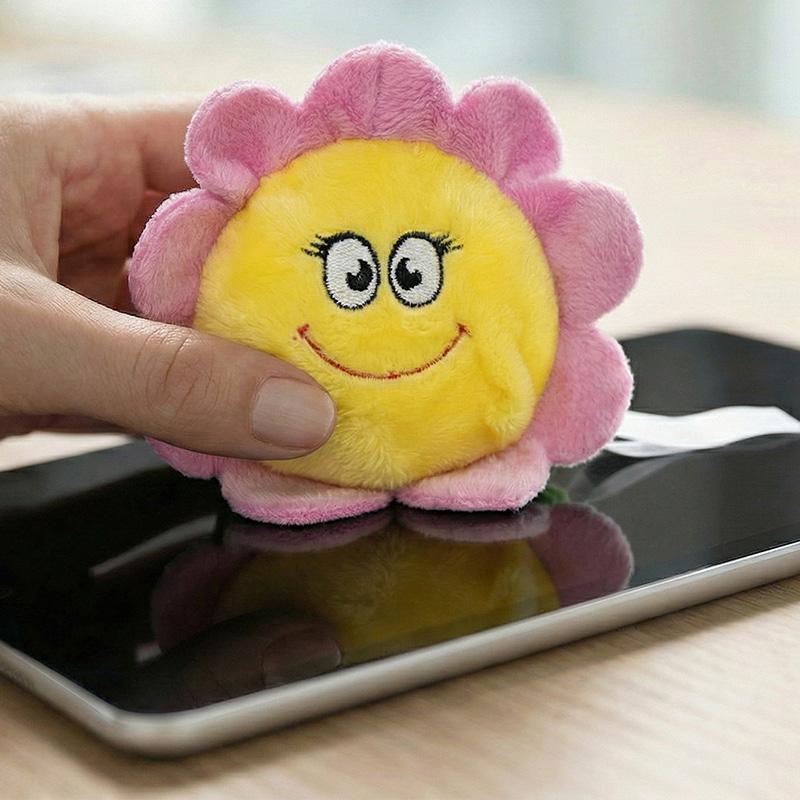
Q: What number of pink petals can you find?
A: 9